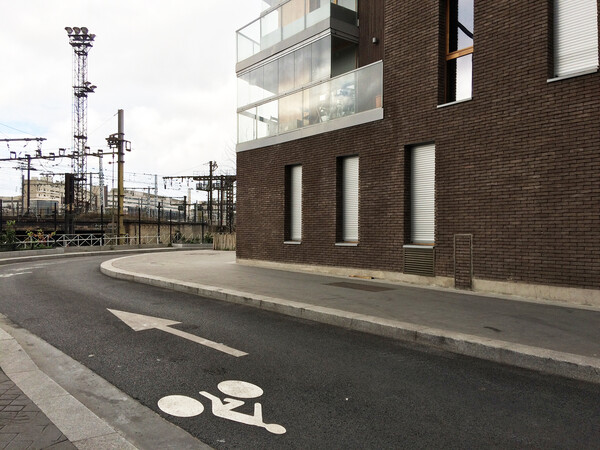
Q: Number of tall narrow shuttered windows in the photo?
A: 4